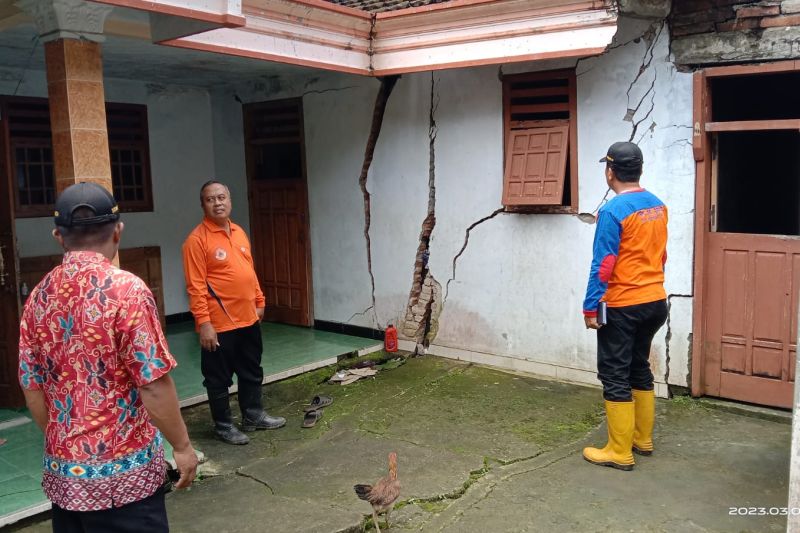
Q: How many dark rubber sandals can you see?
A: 2